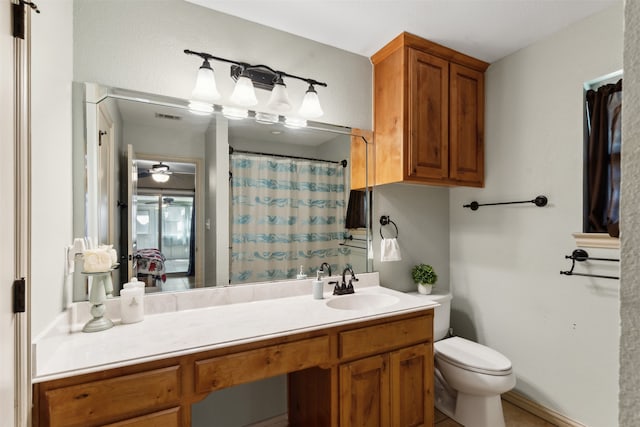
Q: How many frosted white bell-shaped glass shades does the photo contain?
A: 4